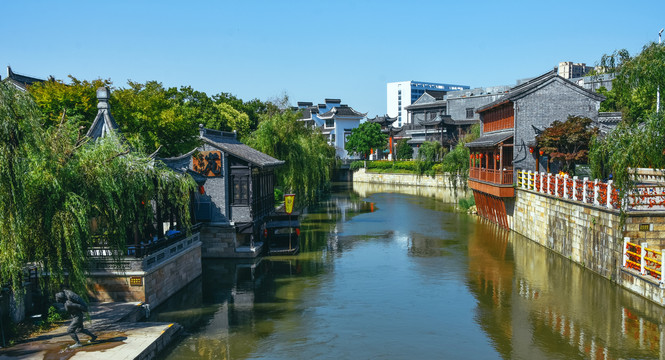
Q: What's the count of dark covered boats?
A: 1